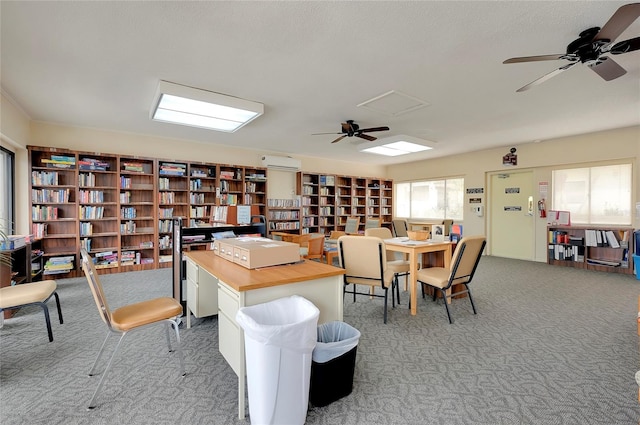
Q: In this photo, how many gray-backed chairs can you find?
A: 2